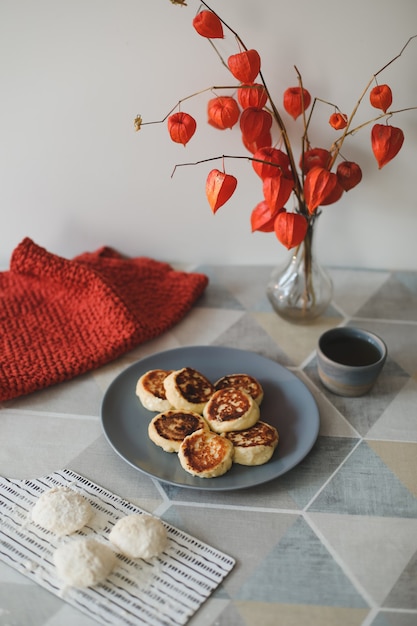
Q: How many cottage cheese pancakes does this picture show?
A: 7